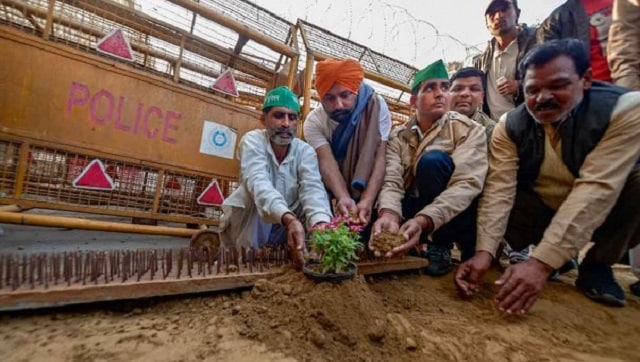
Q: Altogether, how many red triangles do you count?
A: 4